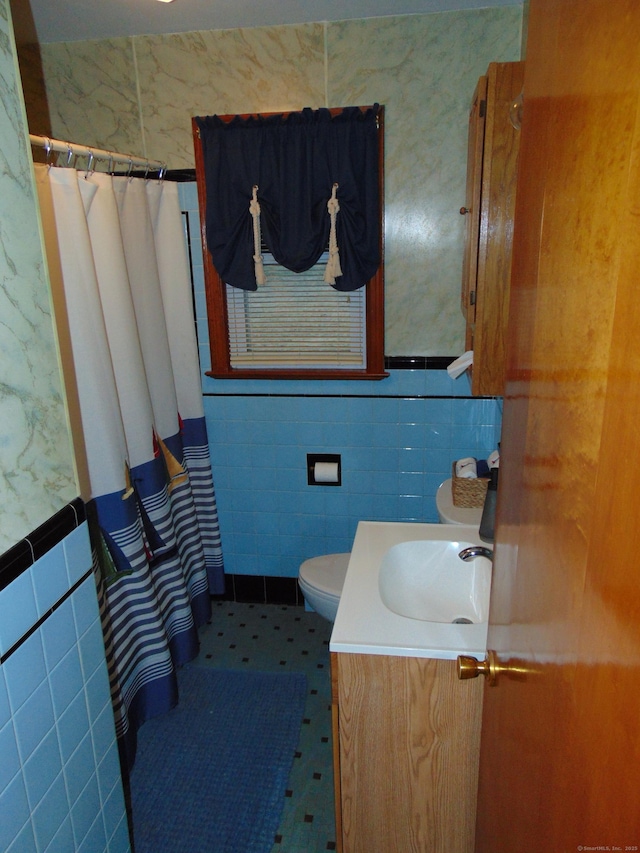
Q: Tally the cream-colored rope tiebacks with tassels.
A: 2